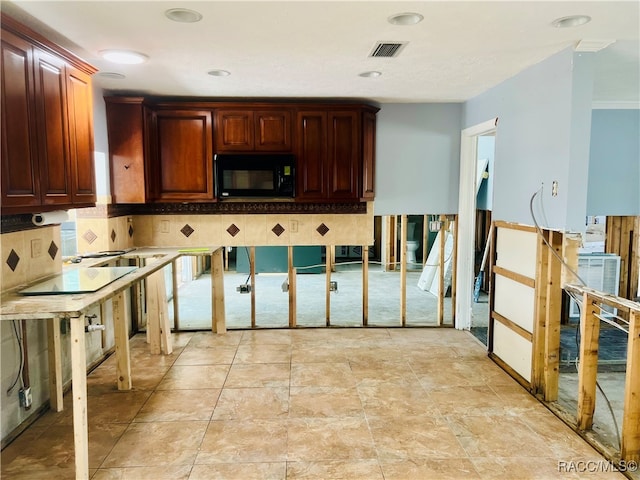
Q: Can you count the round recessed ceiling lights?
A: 7